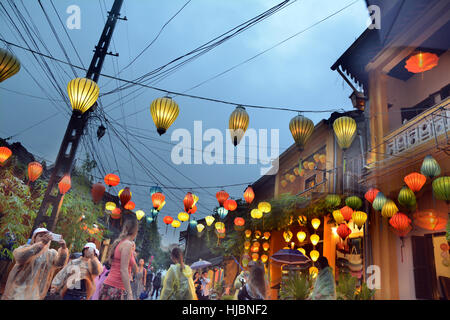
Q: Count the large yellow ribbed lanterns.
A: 6